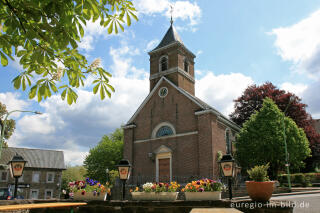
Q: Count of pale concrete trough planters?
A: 3